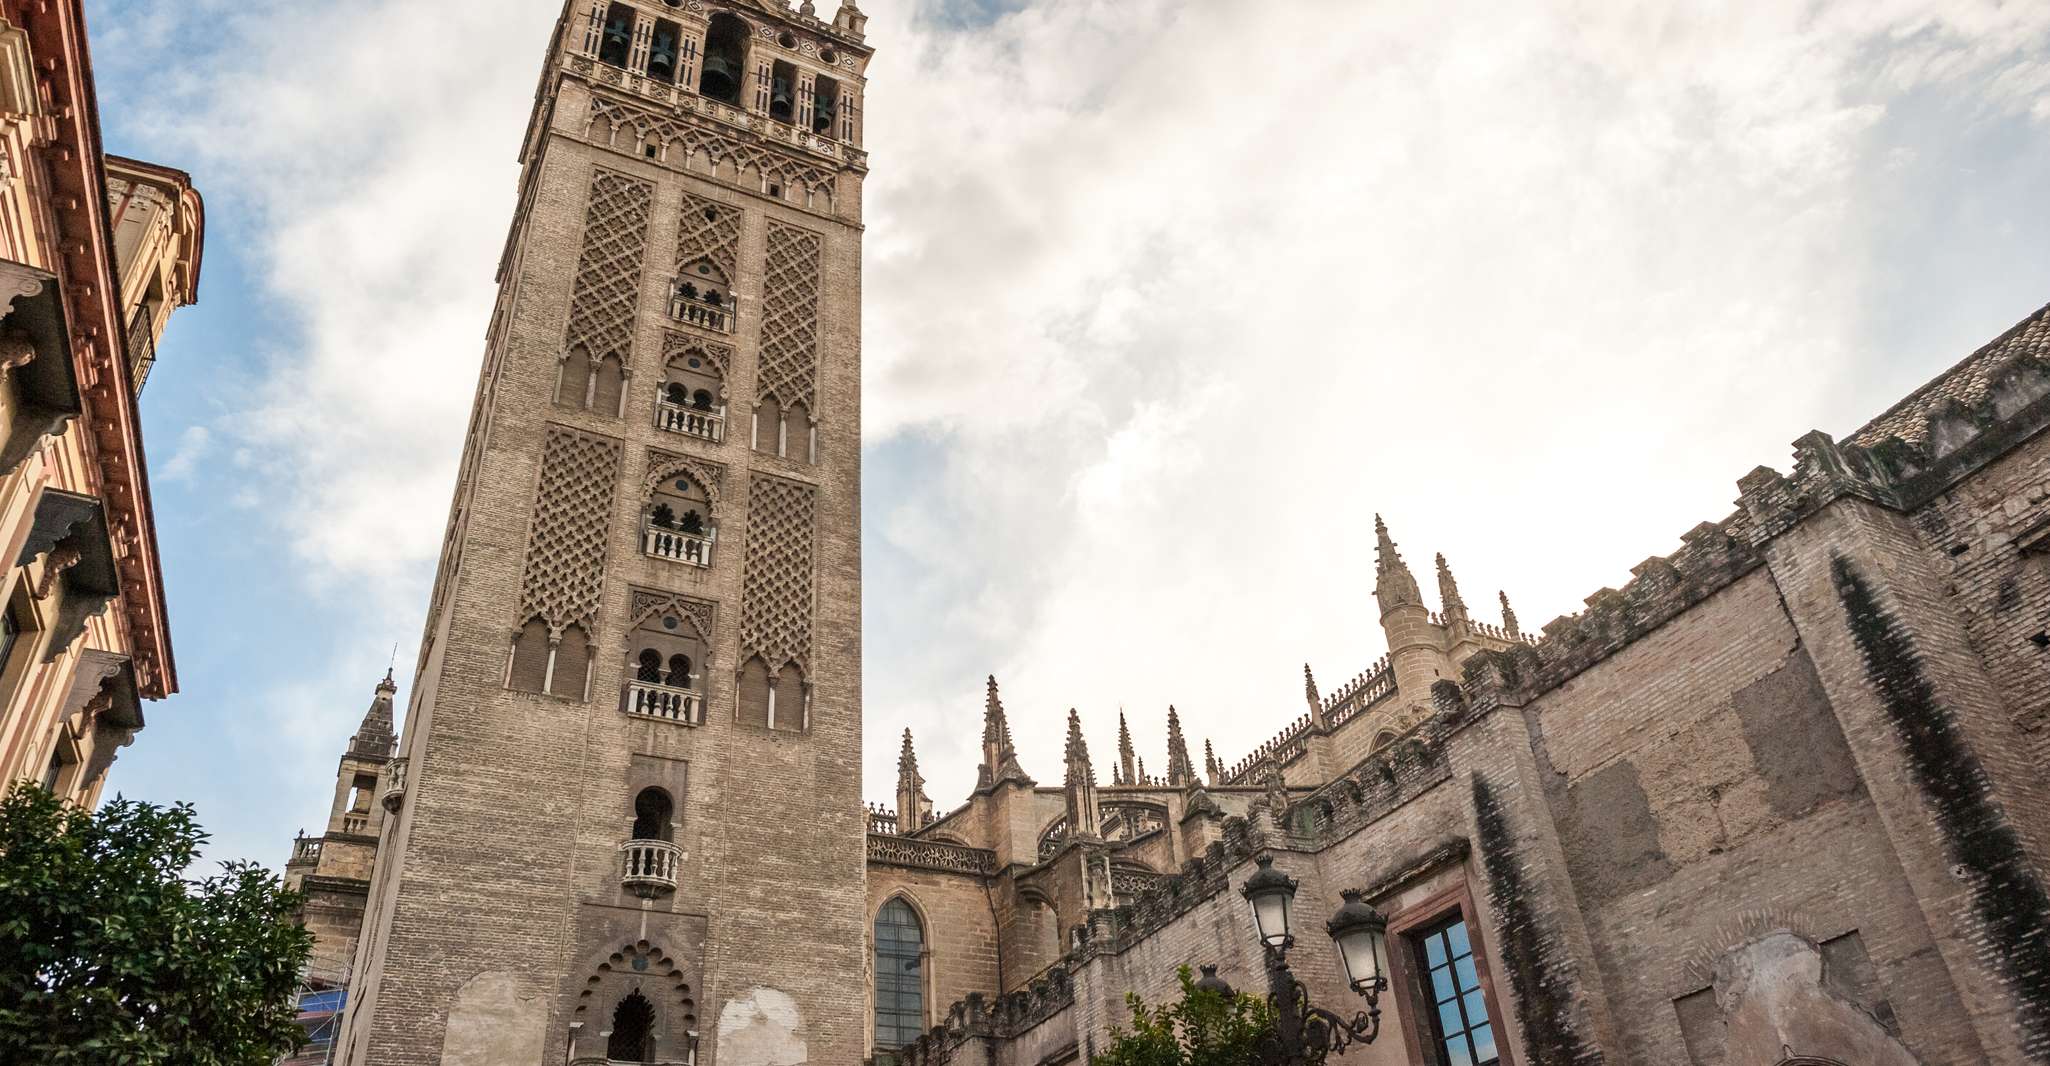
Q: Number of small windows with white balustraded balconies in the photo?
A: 5